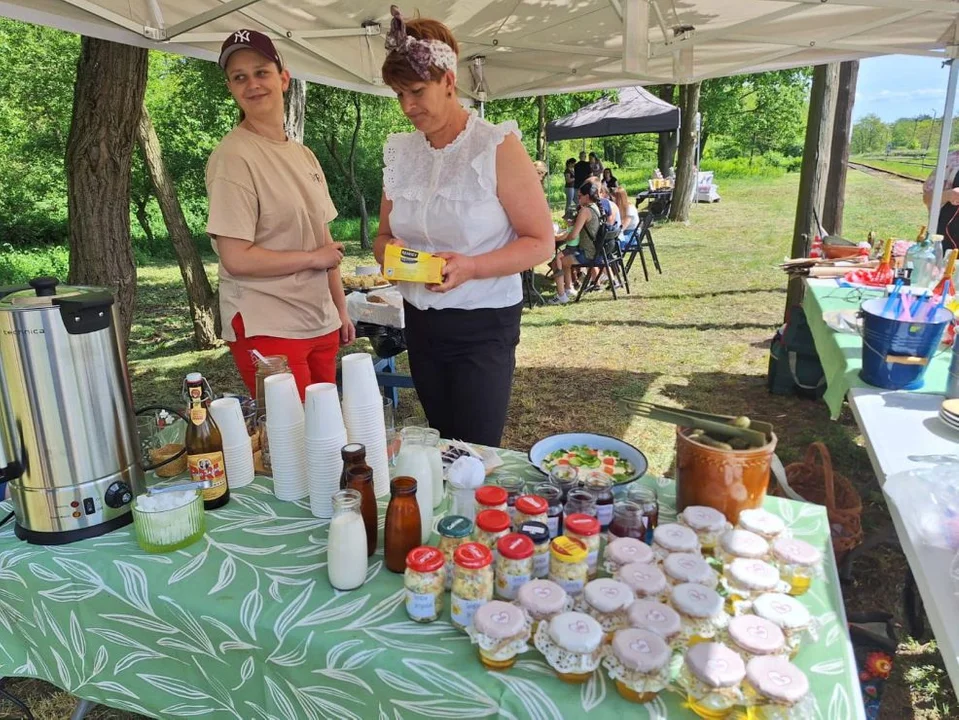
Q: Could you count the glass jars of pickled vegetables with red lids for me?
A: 7